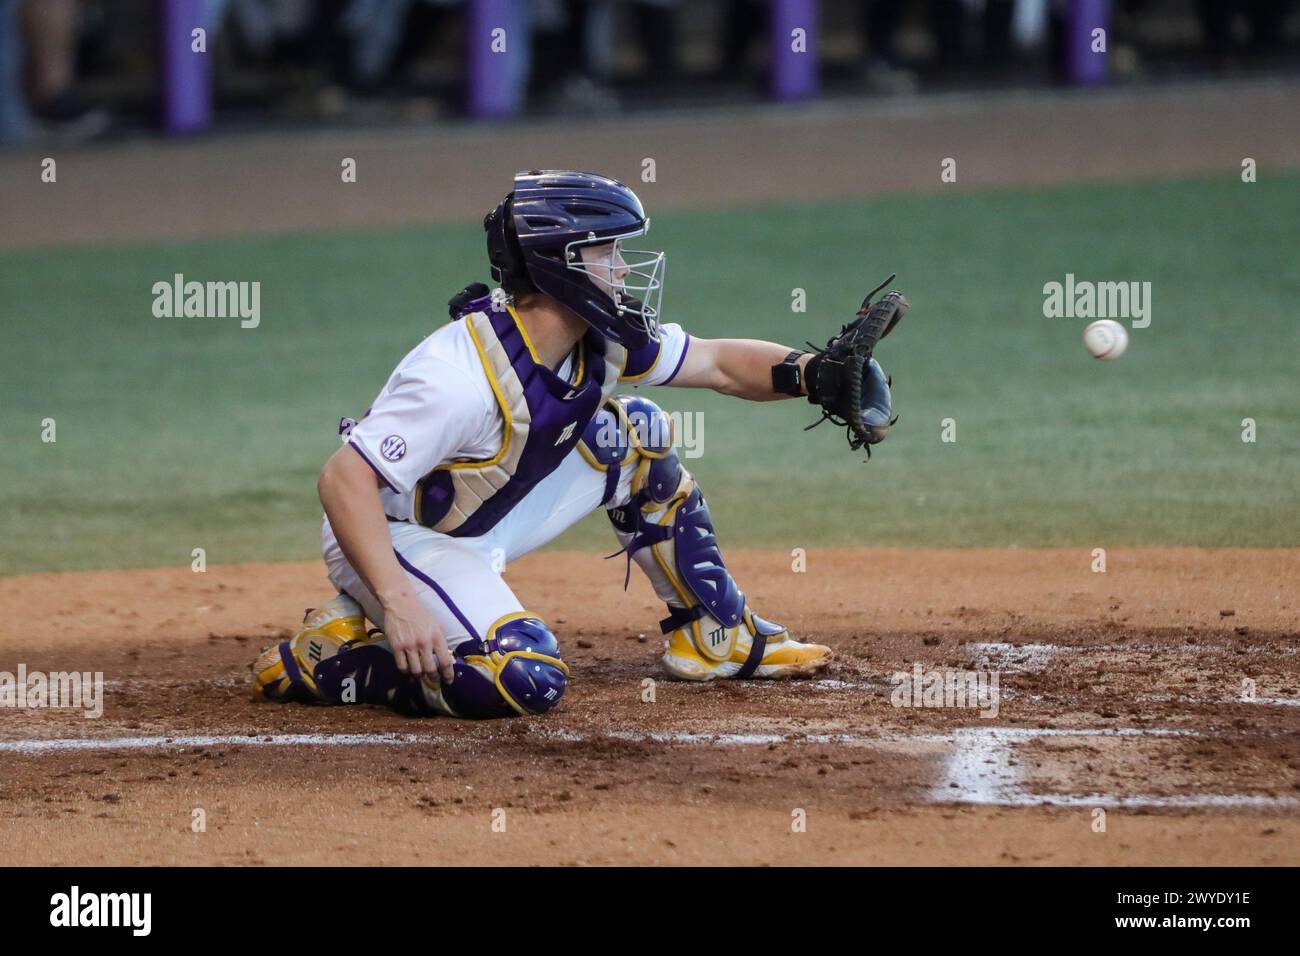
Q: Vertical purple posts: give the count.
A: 4